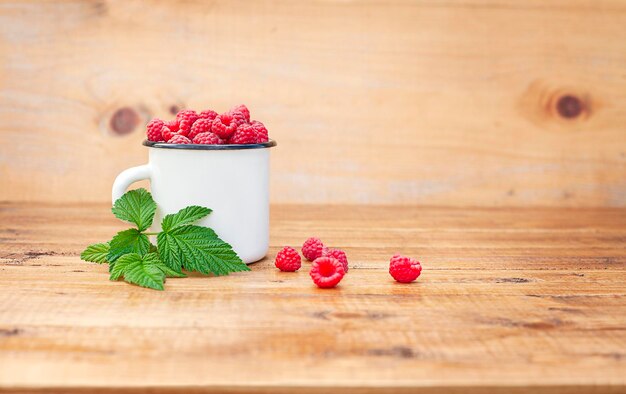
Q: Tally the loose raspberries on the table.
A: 5